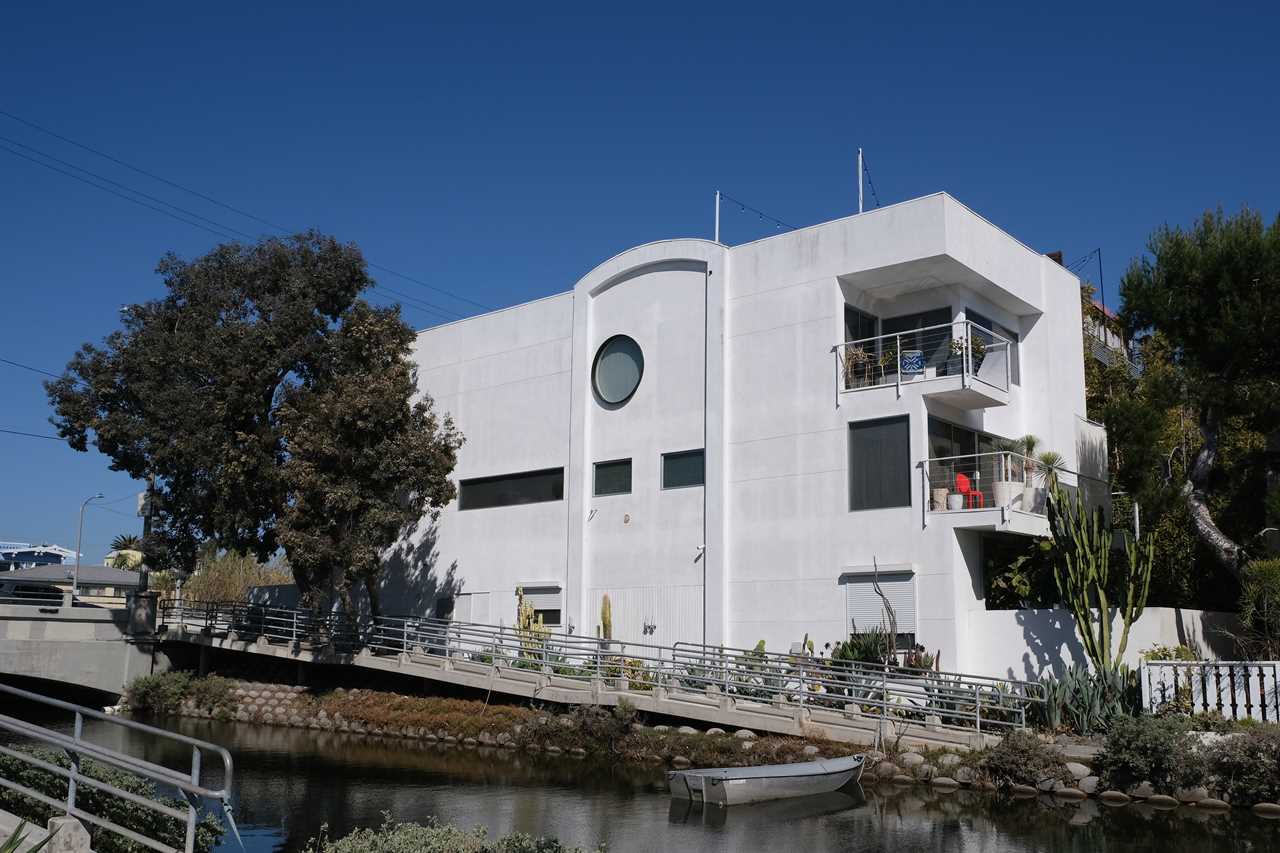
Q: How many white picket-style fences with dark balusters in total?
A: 1